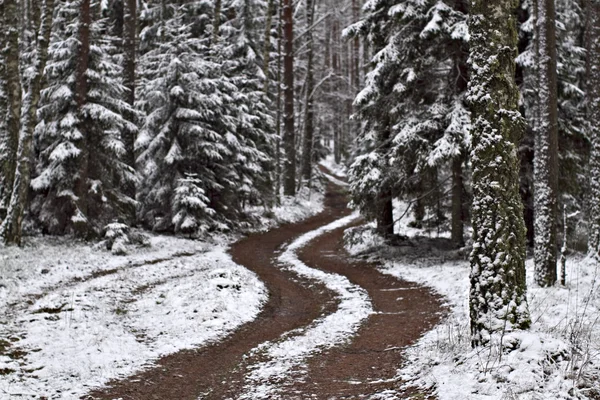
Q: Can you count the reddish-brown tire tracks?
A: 2